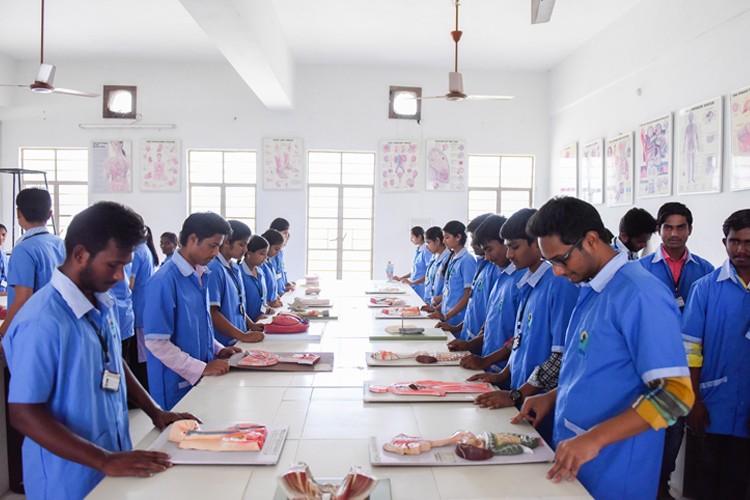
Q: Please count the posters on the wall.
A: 11